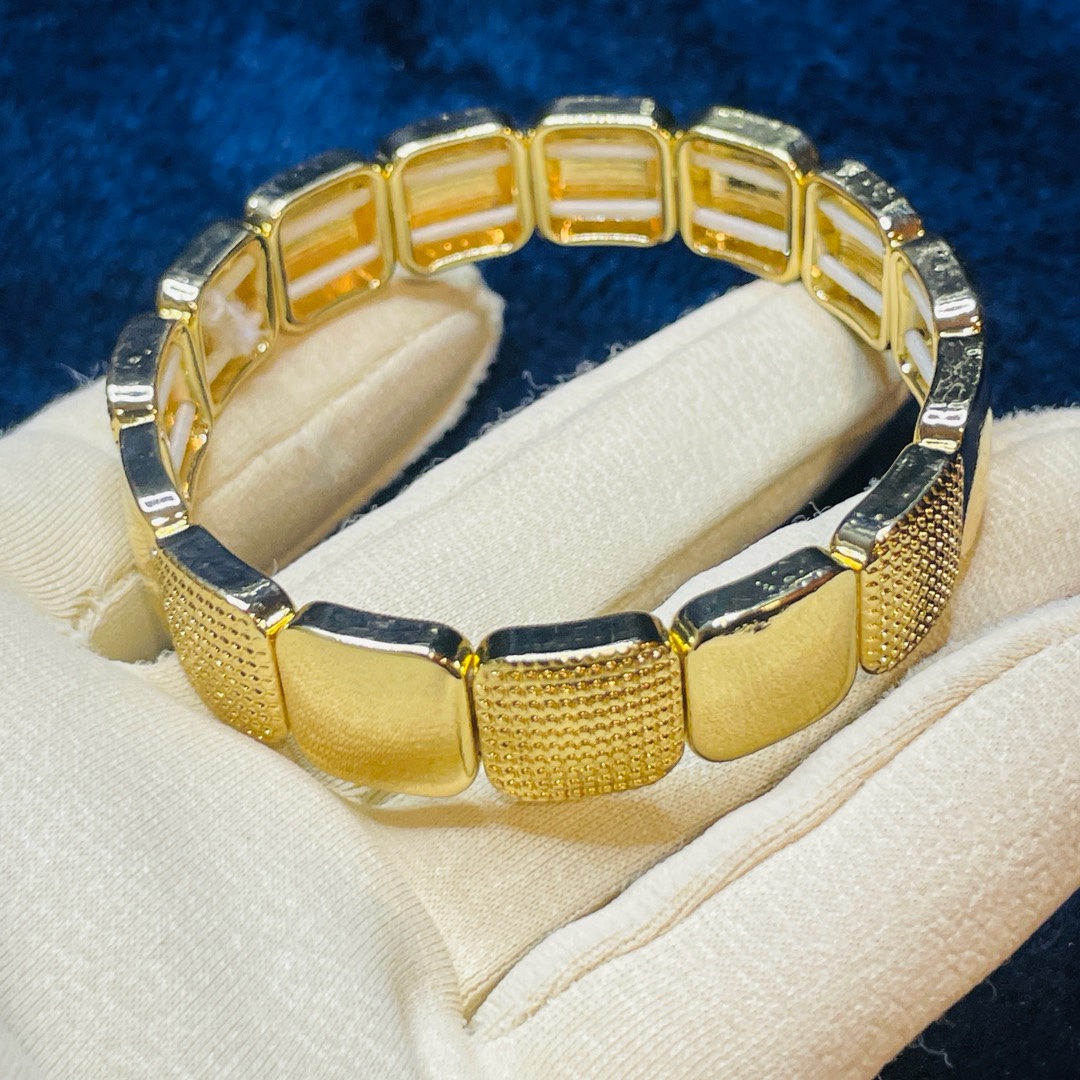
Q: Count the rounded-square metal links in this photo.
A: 15